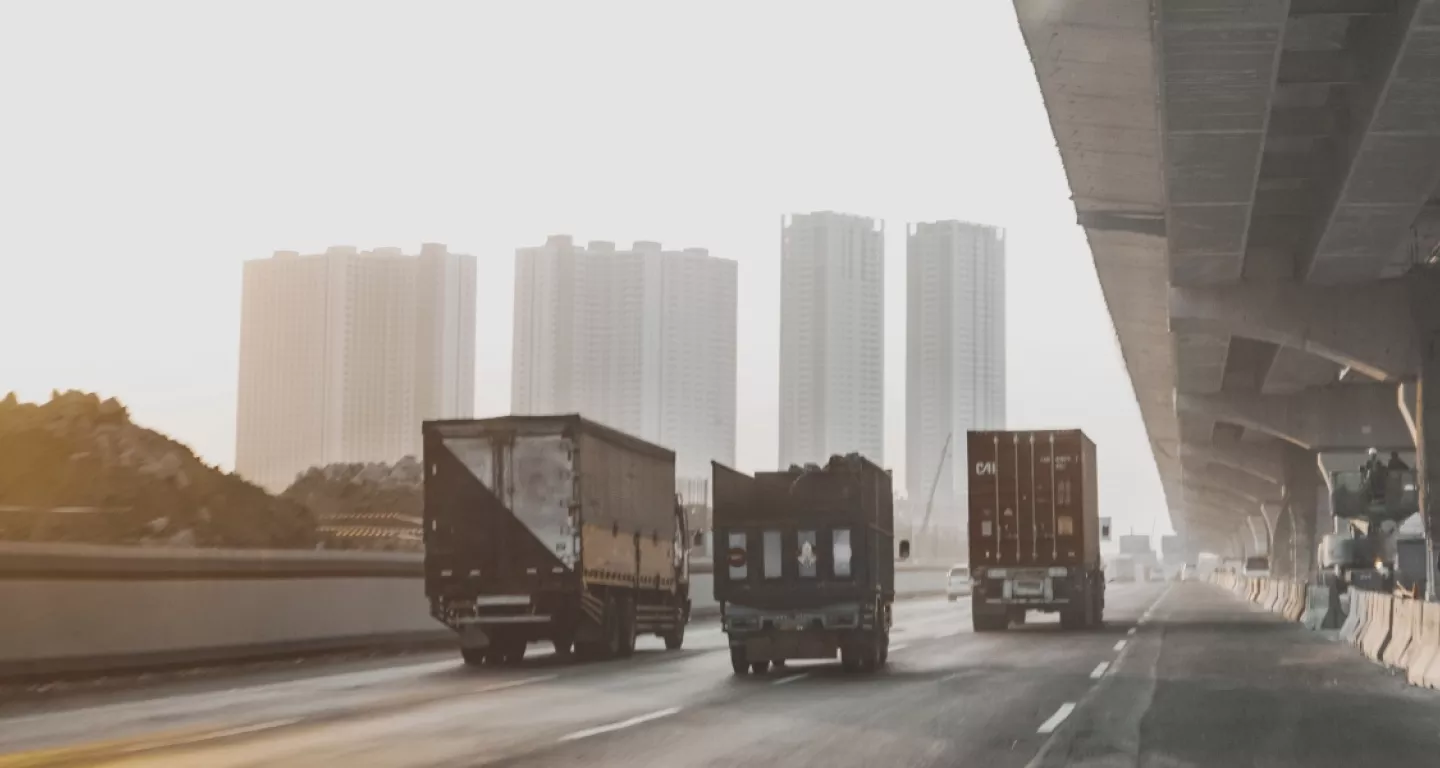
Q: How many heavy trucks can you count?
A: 3